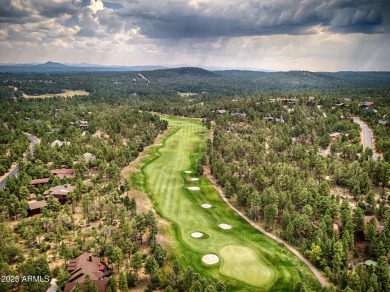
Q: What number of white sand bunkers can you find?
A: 7